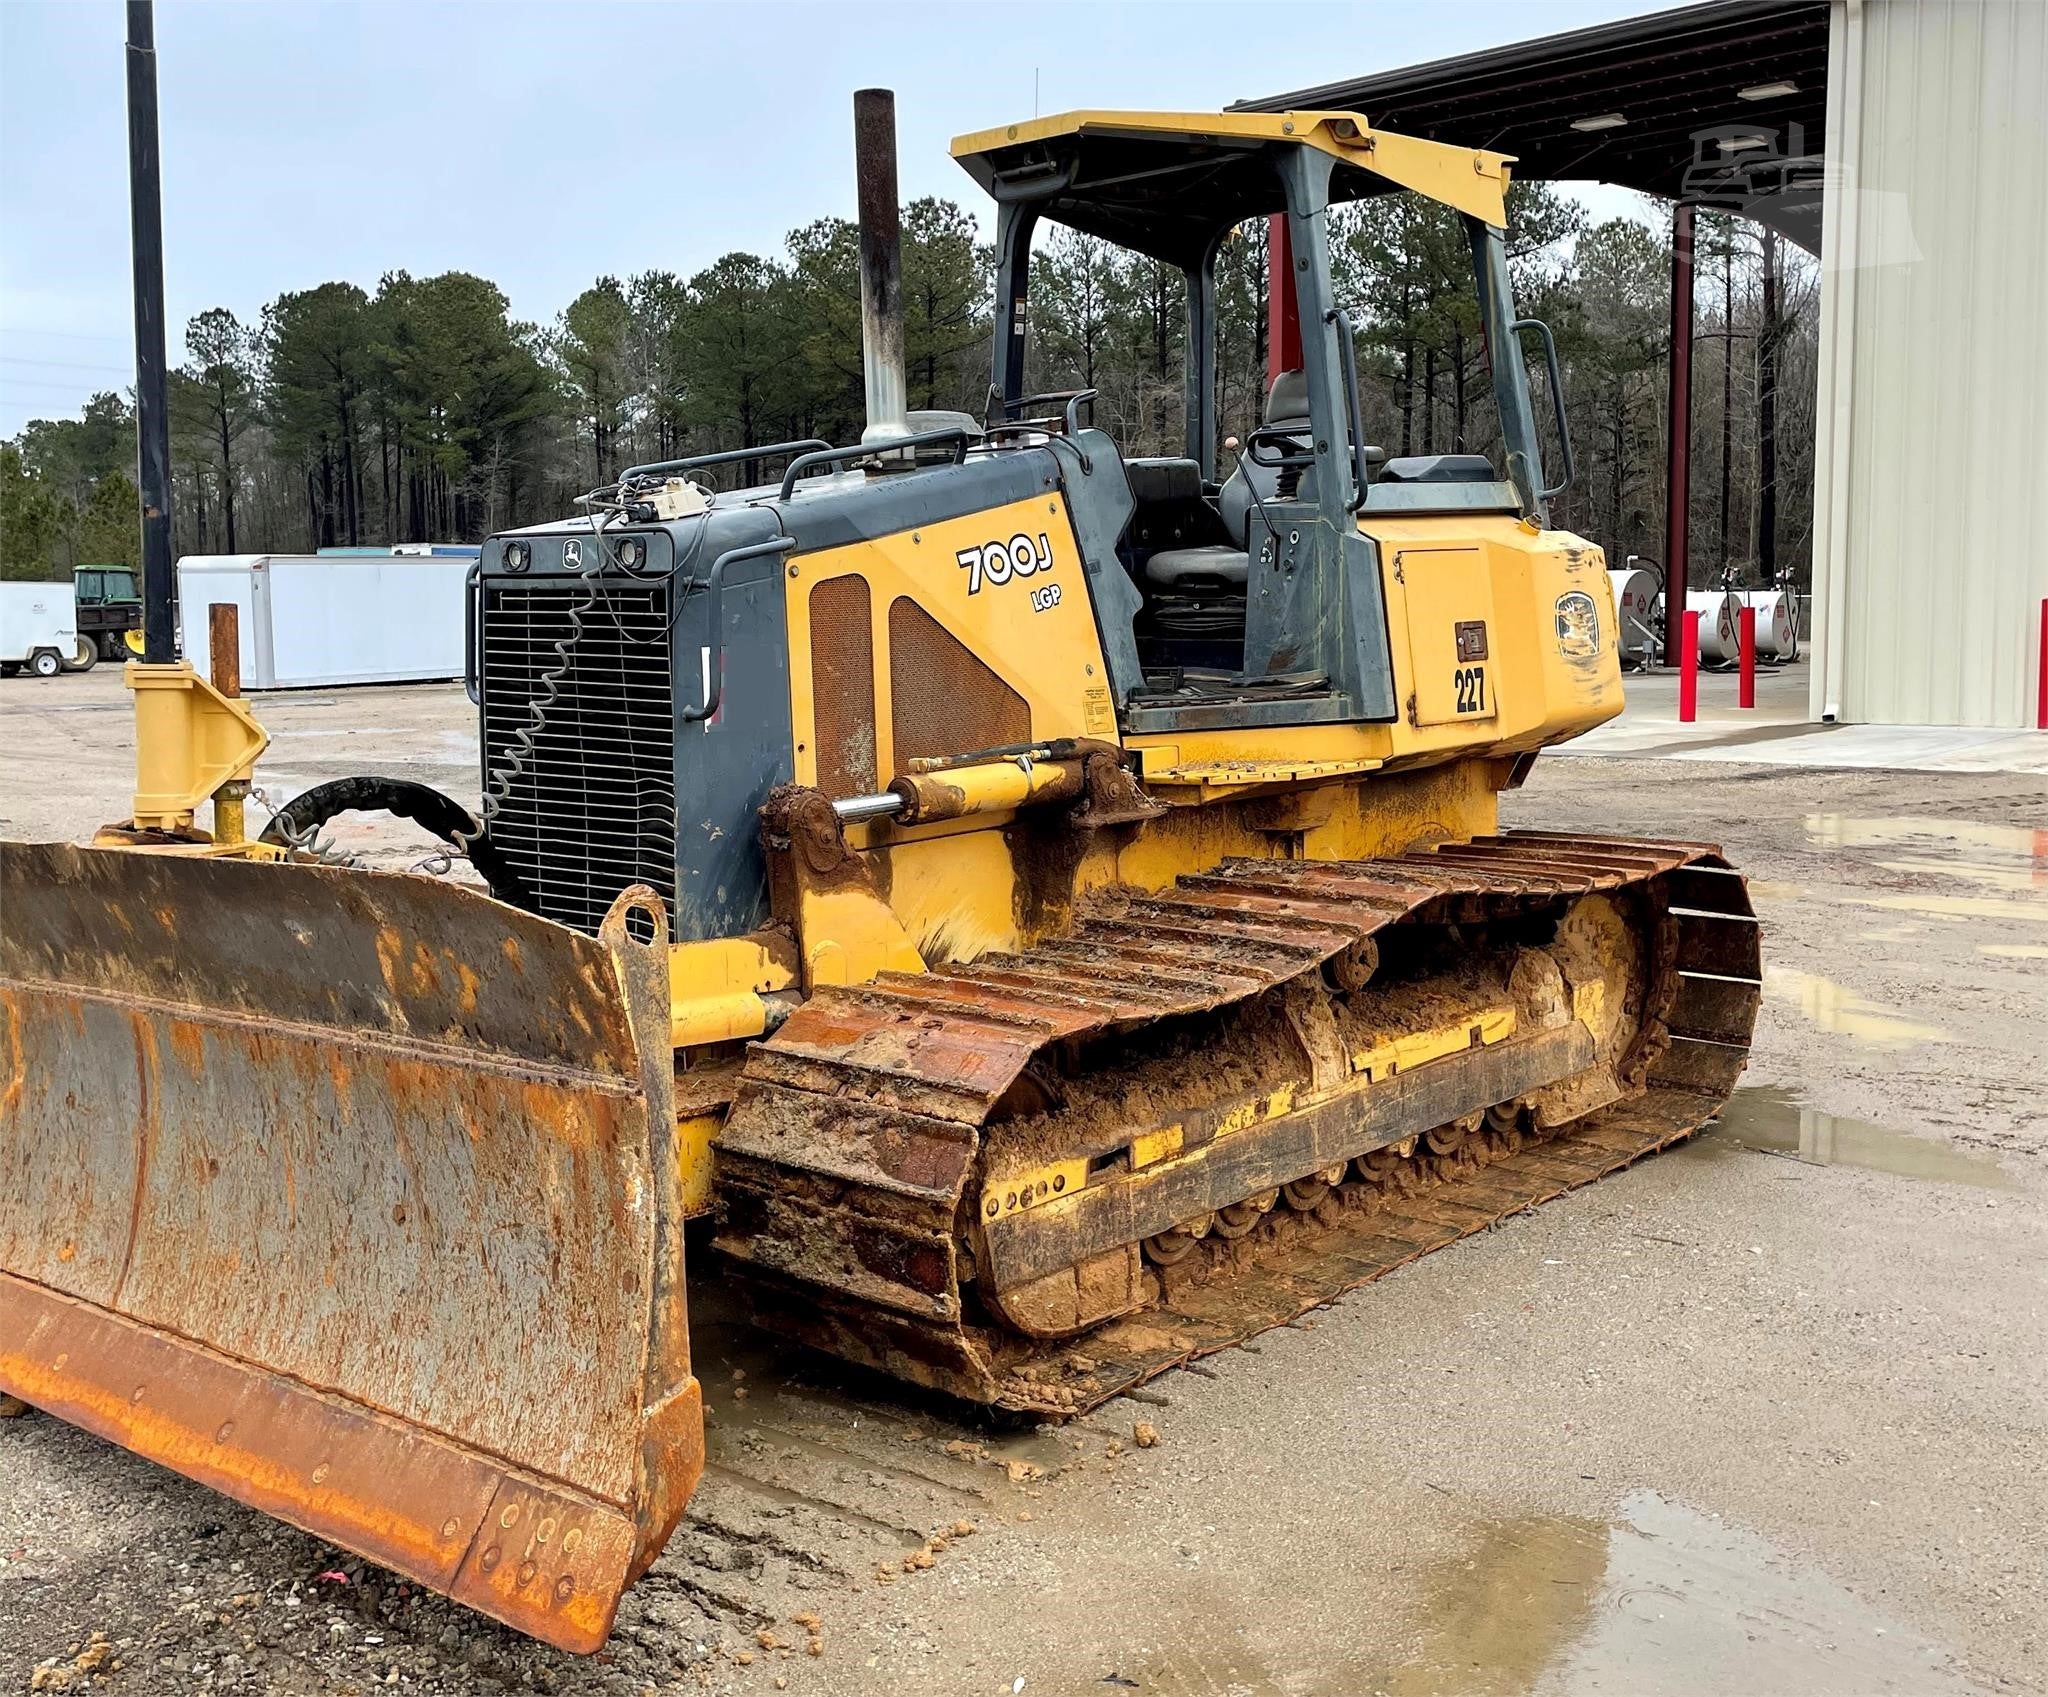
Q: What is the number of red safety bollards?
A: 3